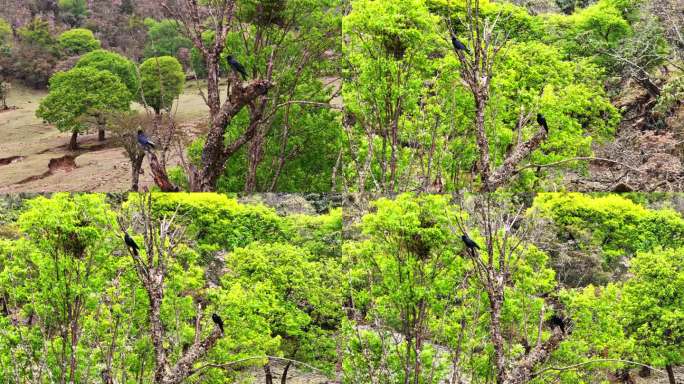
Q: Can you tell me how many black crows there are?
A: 8